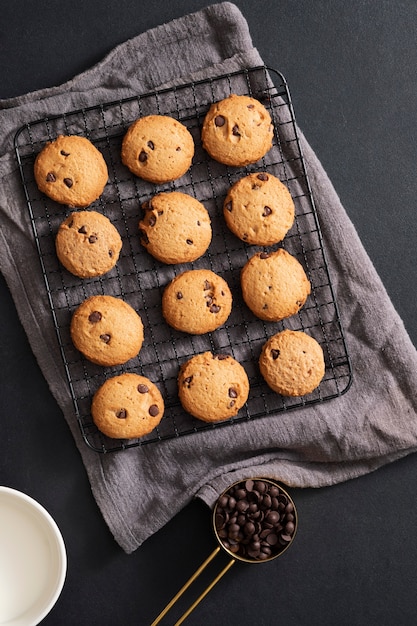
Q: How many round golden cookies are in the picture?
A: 12